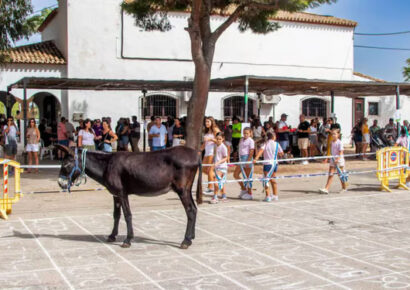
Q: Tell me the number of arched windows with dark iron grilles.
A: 3